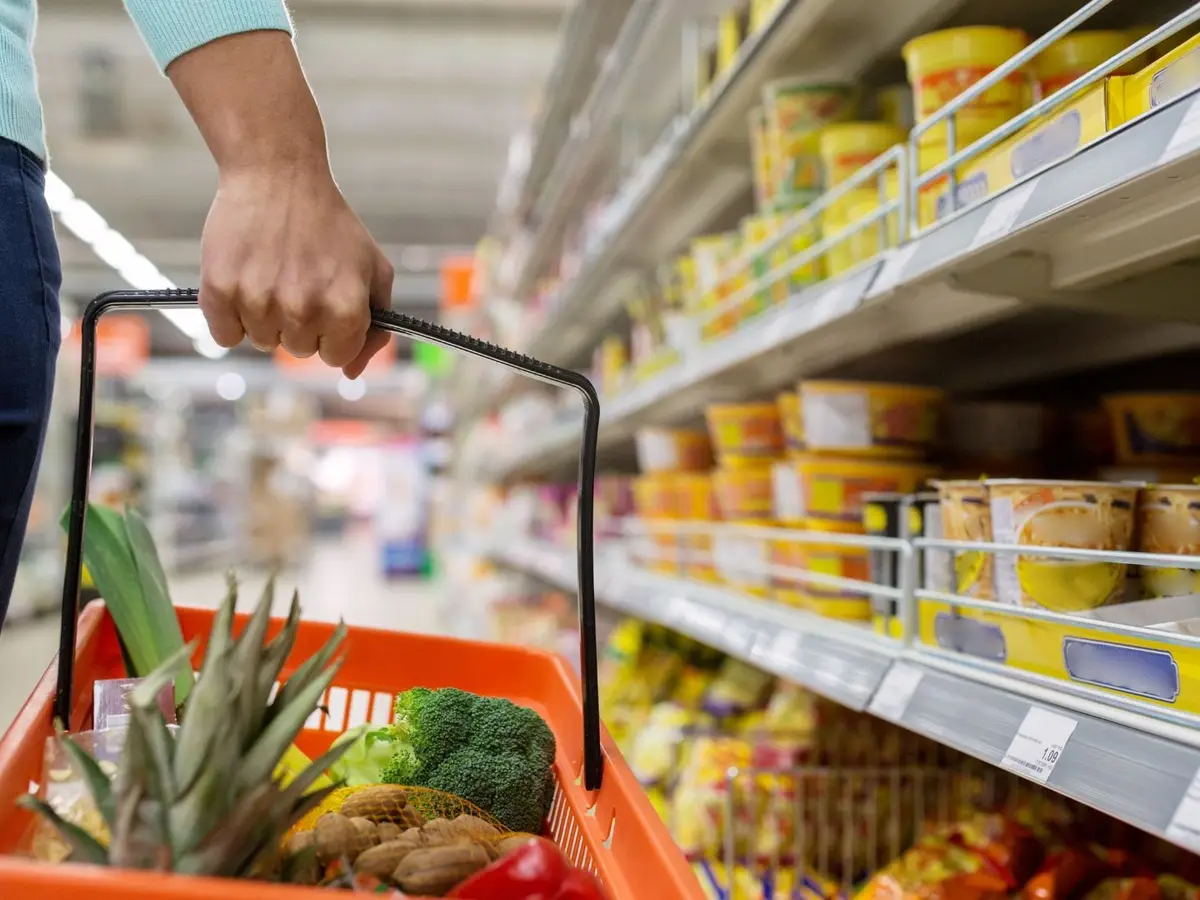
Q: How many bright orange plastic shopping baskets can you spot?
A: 1